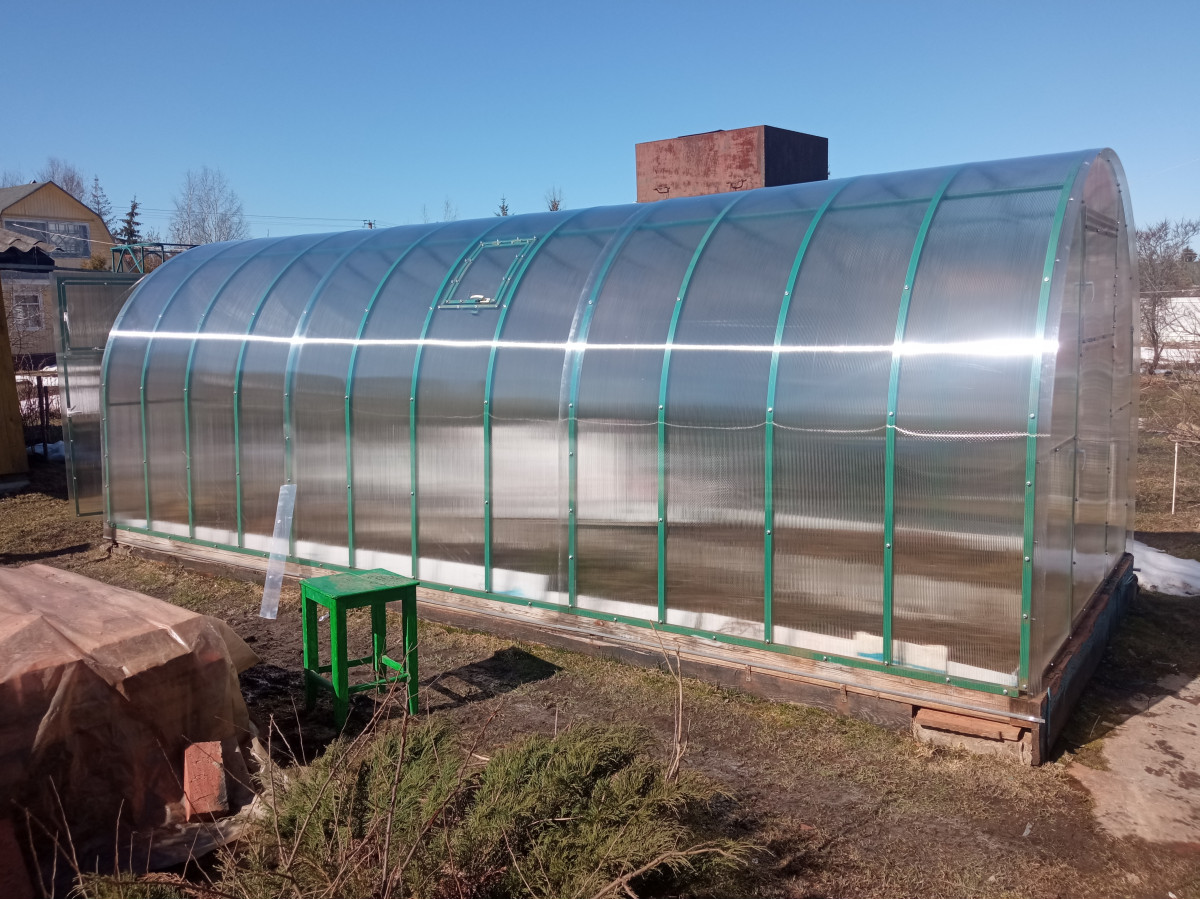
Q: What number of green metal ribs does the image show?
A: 13